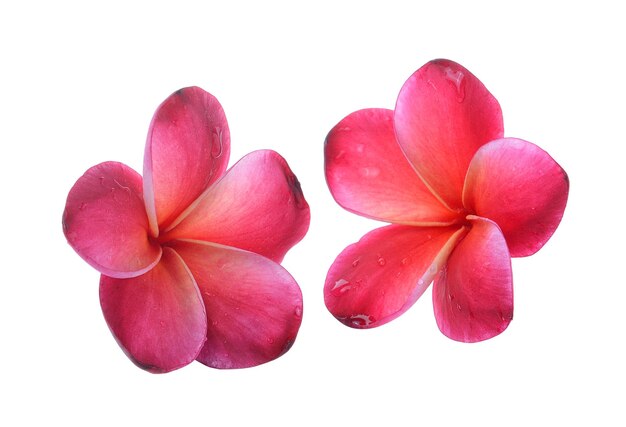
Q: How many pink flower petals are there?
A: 10